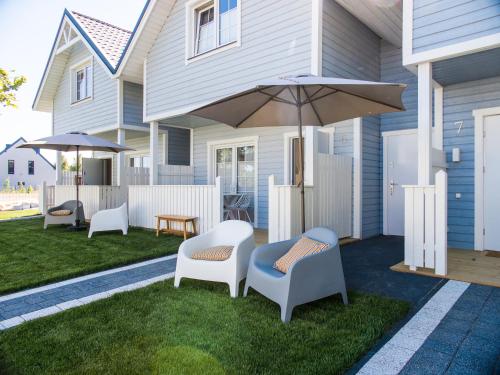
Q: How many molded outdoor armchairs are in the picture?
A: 4